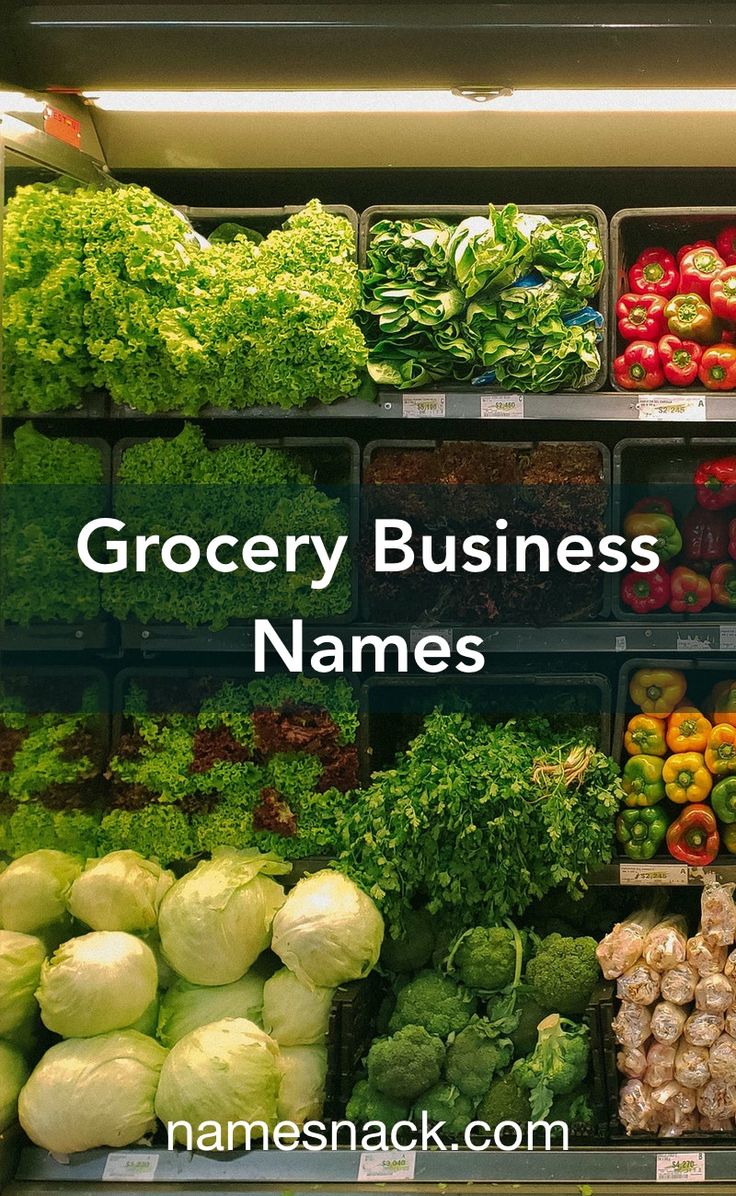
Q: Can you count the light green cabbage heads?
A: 12